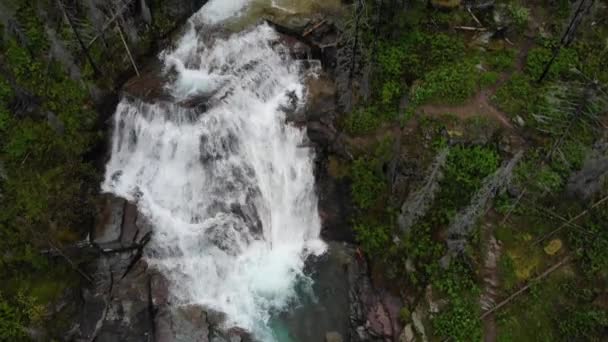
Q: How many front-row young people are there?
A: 0